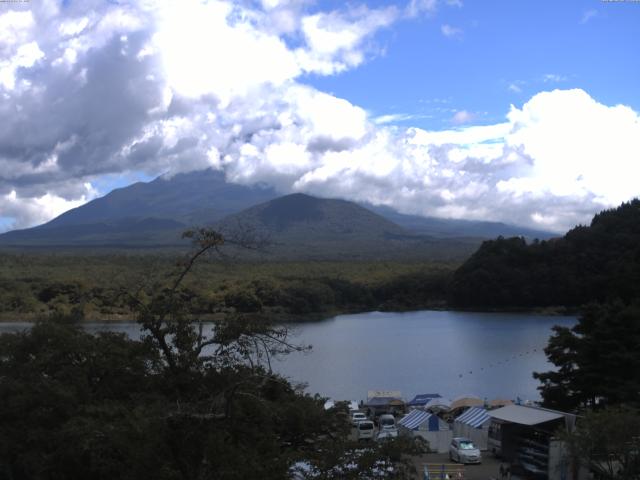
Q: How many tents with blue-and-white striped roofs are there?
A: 2